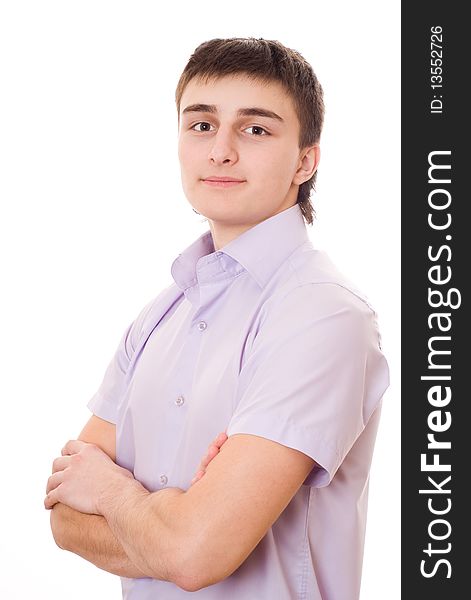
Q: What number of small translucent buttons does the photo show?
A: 3